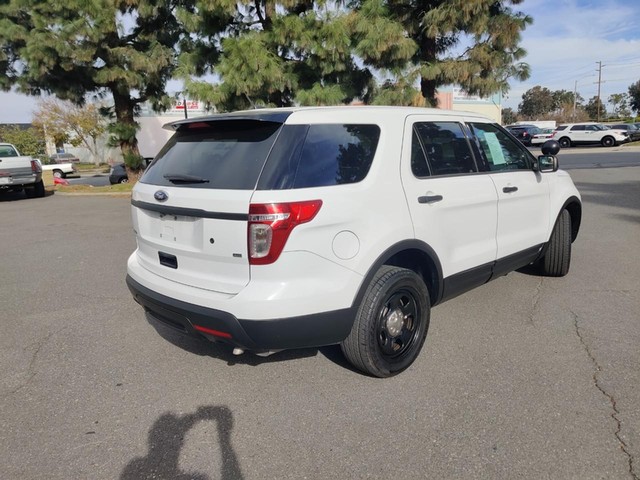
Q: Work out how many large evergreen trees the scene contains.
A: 3